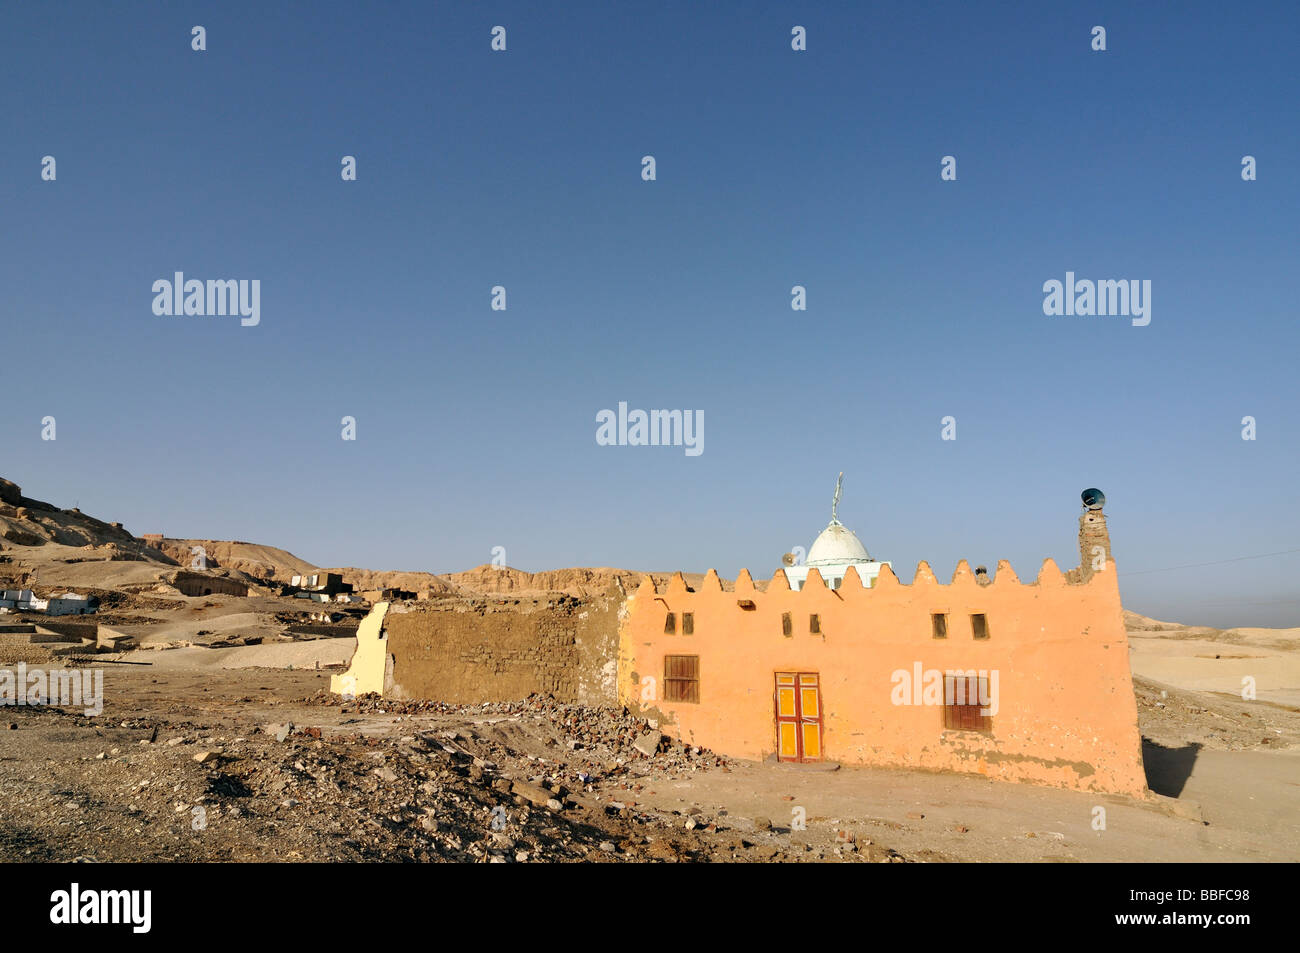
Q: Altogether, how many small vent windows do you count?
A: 6